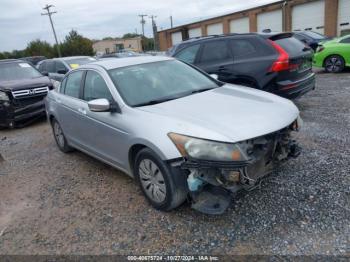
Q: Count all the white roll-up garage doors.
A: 7